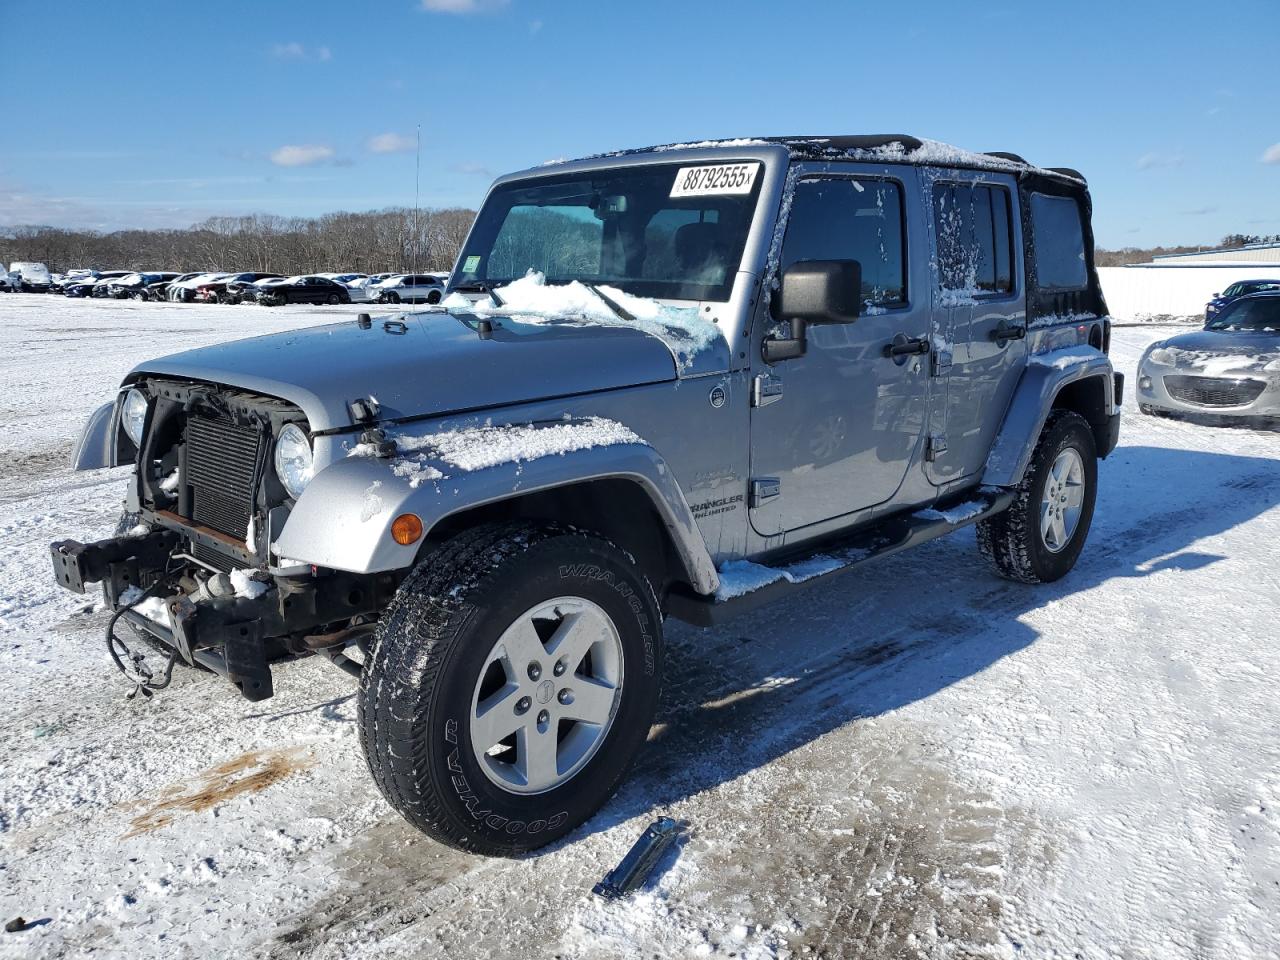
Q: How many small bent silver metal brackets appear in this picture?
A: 1